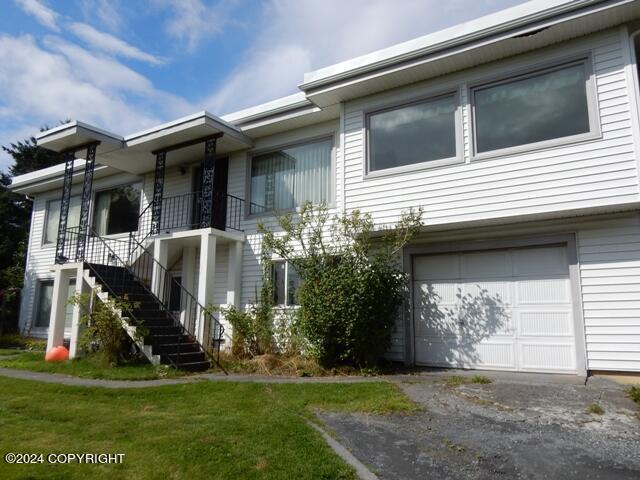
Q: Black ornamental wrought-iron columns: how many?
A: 4